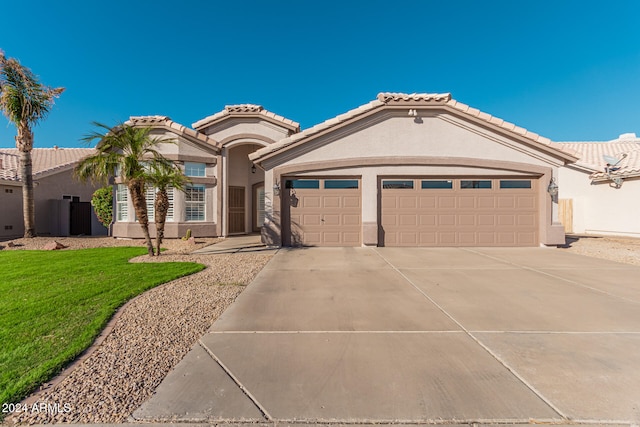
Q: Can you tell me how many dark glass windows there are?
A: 6